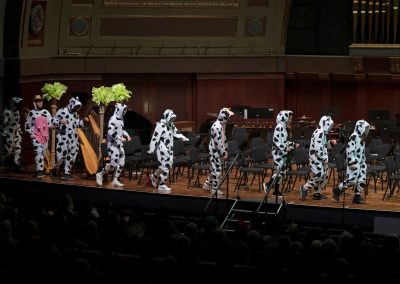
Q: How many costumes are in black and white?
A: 9